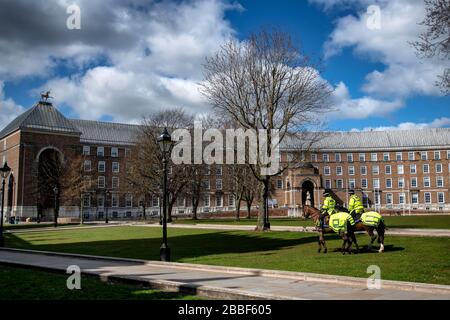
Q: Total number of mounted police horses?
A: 2